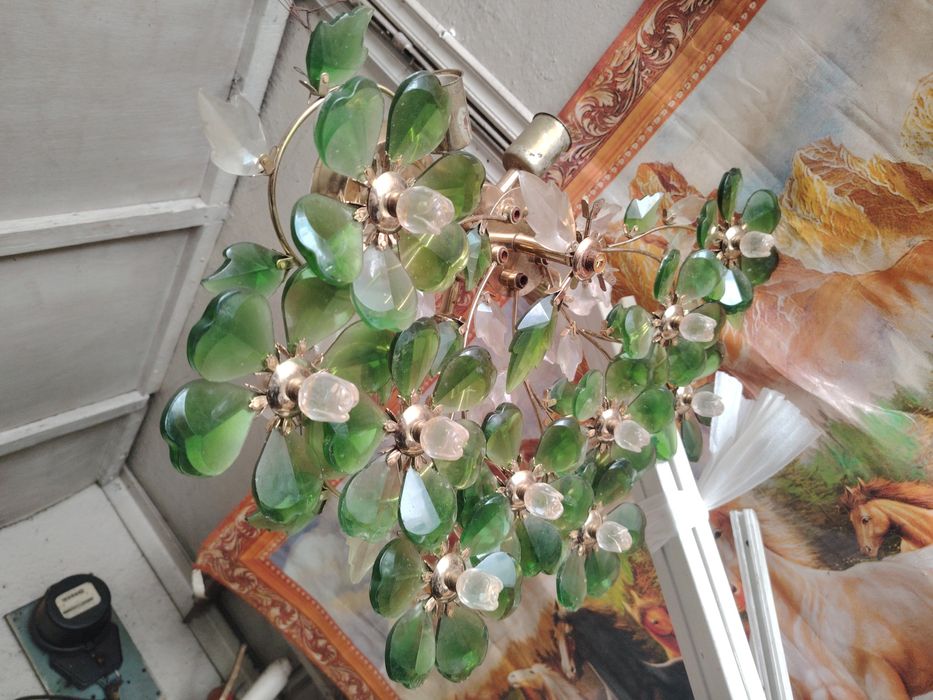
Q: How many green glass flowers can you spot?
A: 10